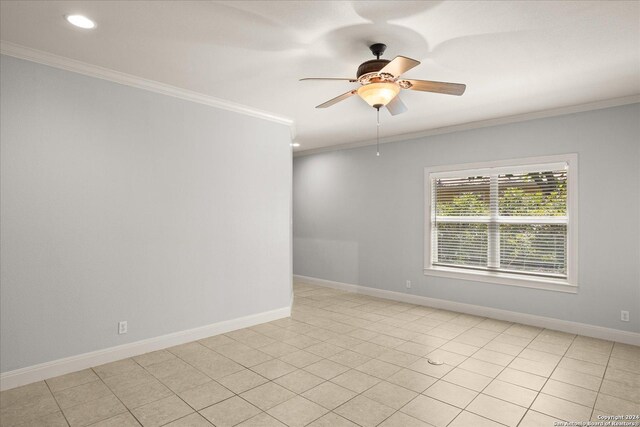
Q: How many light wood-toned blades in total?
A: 5